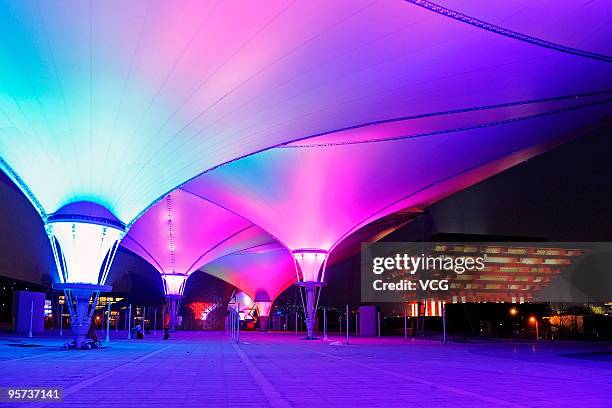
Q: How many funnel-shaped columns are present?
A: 4